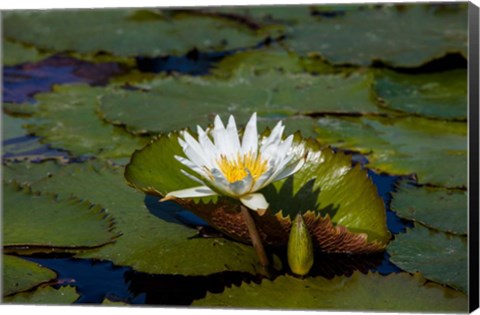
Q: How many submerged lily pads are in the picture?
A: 0